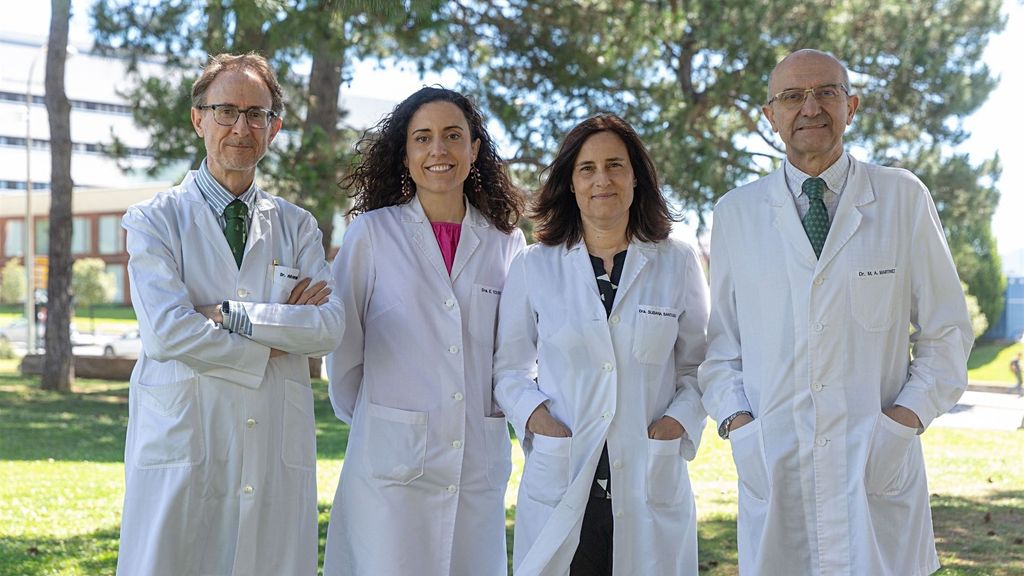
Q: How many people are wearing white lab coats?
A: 4